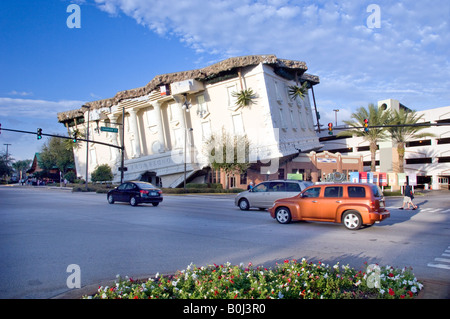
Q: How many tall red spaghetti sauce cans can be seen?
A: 0